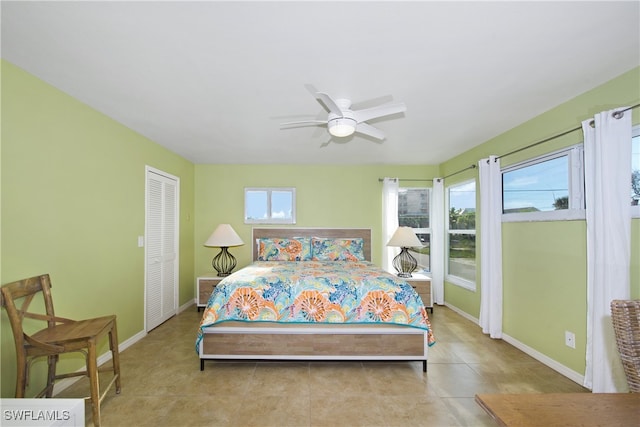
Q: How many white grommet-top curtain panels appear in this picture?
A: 4